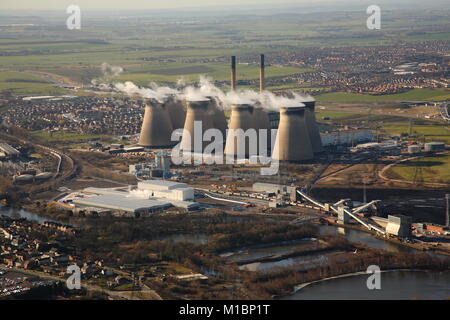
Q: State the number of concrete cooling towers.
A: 8